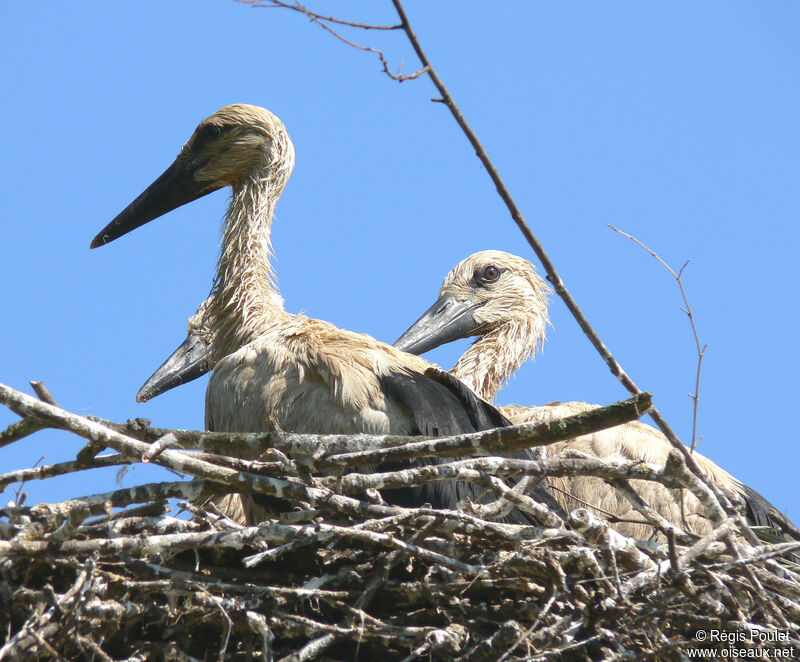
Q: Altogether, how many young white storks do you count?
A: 3